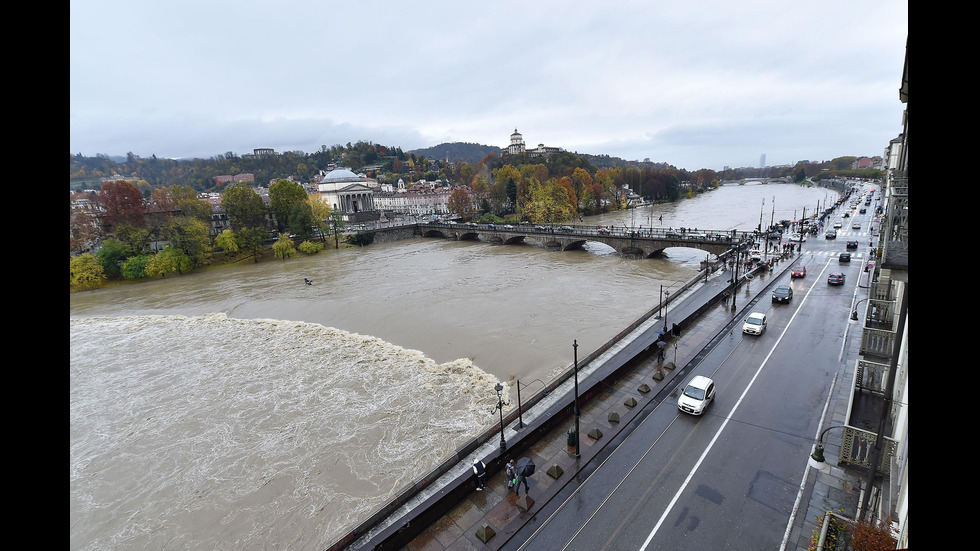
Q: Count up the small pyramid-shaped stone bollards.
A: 9